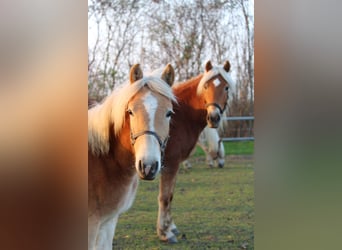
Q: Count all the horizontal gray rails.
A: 2